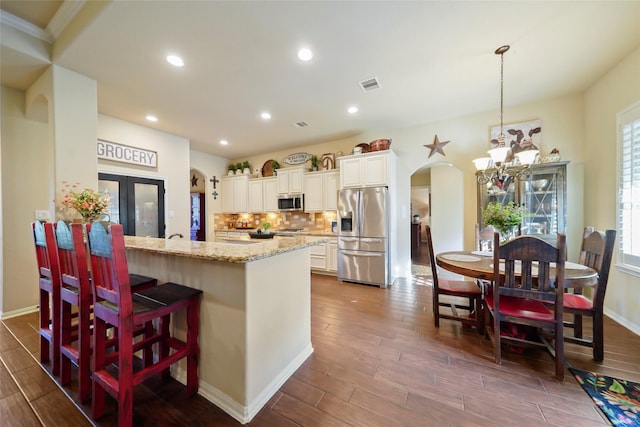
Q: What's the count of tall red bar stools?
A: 3